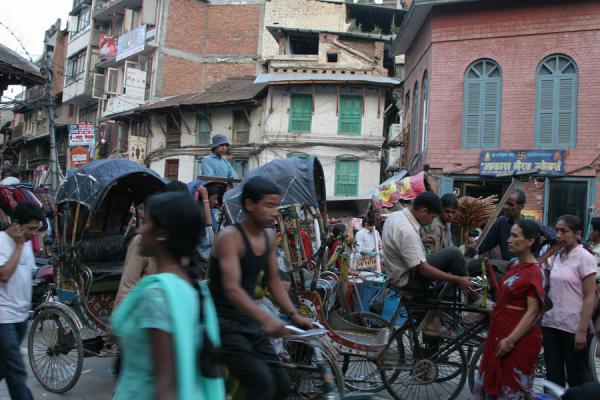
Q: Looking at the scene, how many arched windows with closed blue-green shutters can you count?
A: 2